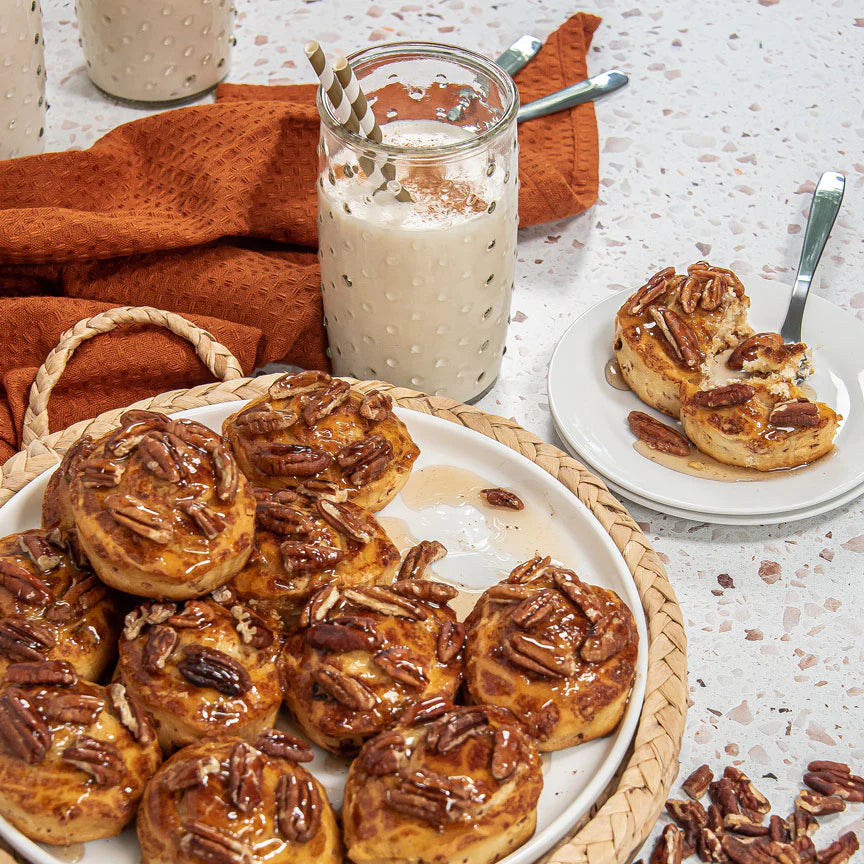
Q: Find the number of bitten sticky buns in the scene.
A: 2